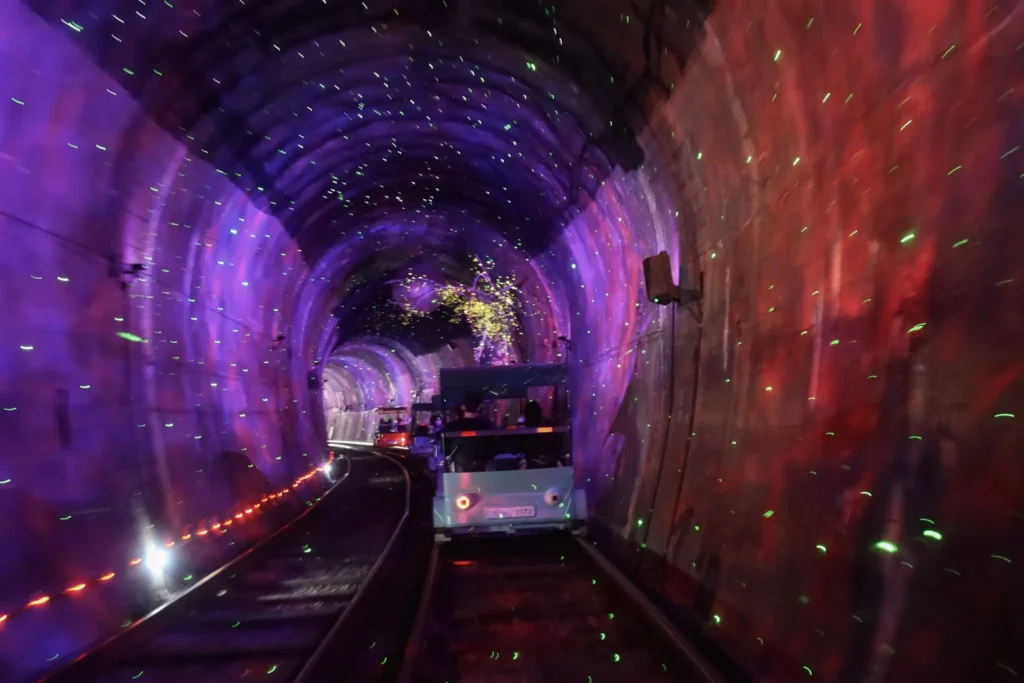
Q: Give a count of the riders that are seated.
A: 2